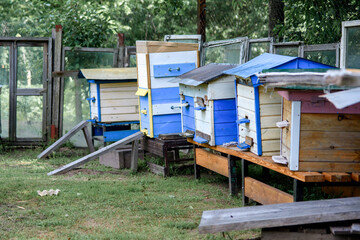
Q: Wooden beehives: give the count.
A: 5